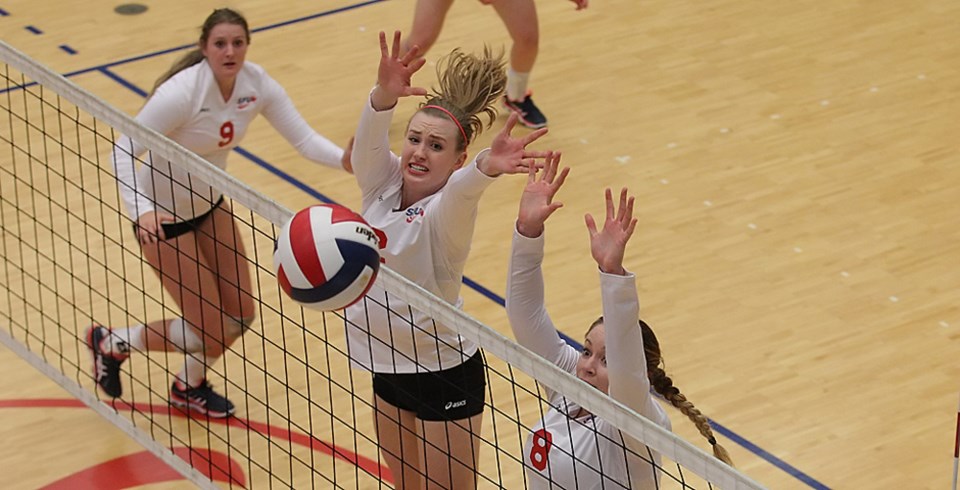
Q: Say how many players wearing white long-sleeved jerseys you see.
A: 3